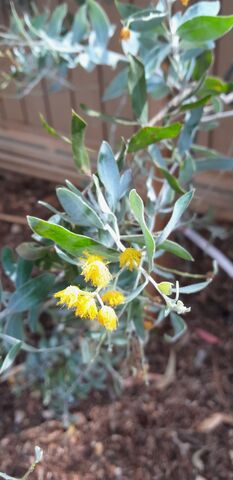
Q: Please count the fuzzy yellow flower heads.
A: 6